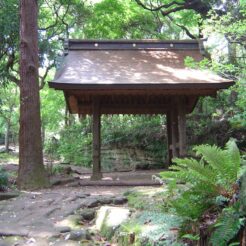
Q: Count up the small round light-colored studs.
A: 3